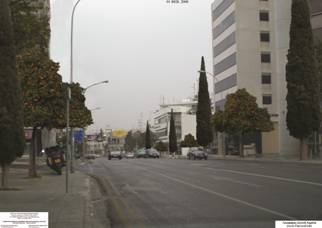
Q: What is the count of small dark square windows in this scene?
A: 5